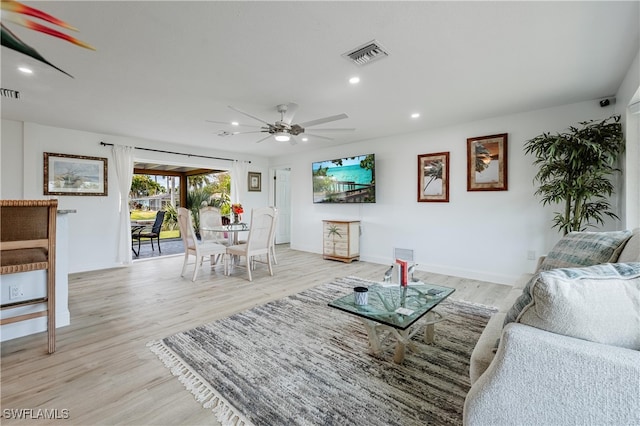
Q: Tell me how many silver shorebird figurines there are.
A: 2